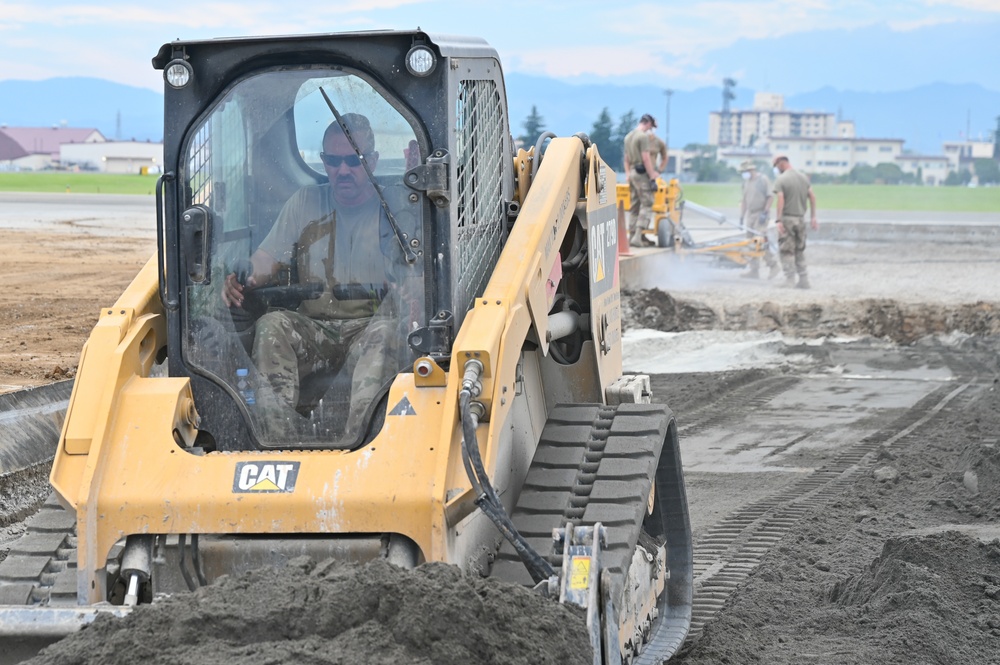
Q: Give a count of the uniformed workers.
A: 5